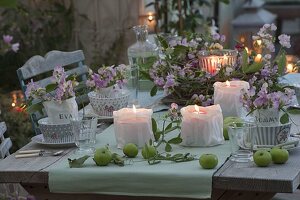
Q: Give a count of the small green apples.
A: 6